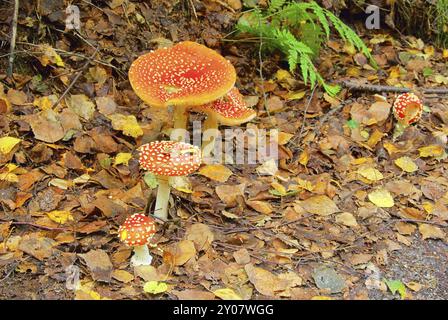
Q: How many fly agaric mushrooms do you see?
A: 5